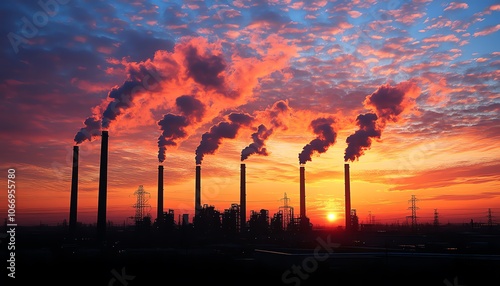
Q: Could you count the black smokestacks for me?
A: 7